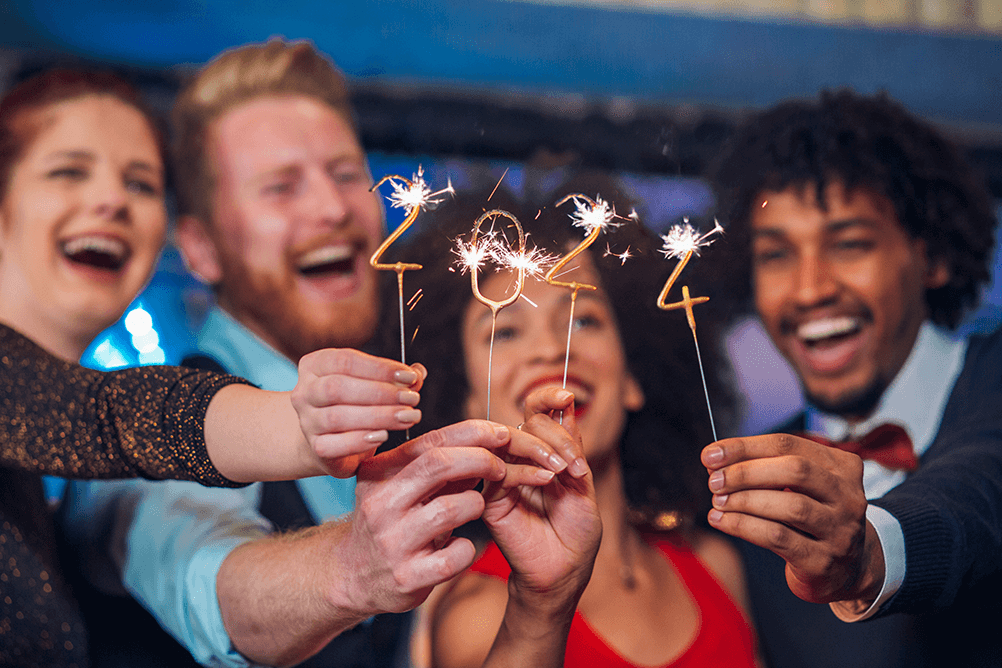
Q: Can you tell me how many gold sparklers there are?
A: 4